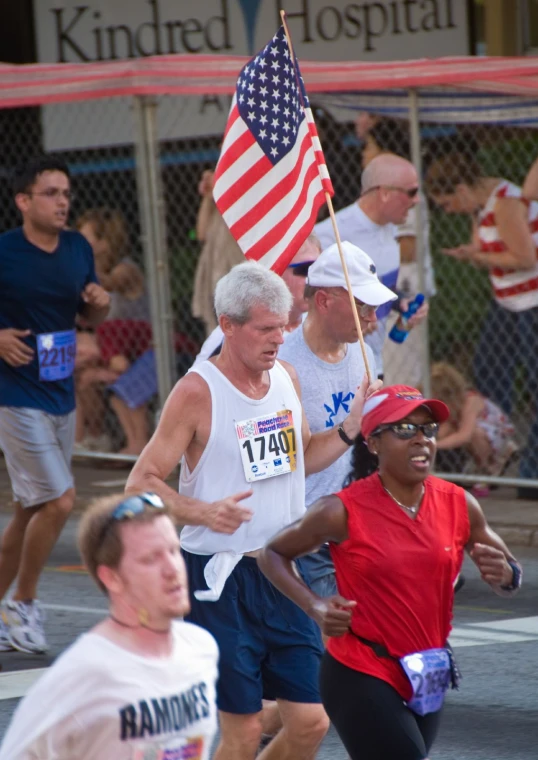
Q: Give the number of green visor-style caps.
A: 0